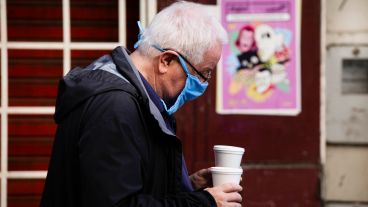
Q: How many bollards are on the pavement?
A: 0